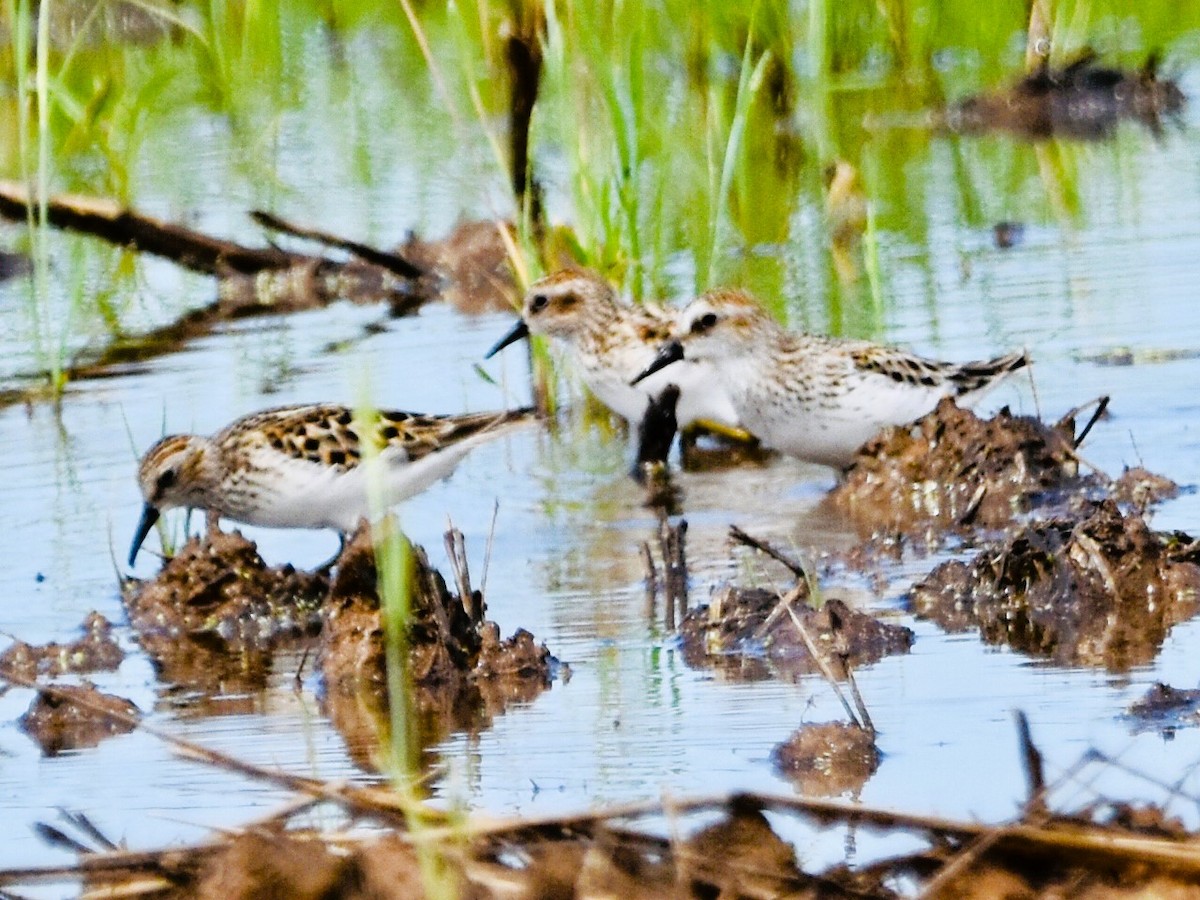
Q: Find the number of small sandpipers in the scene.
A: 3